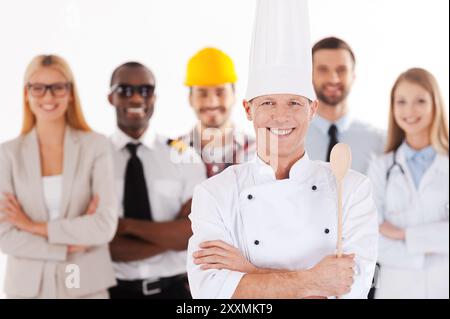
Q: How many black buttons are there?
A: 4